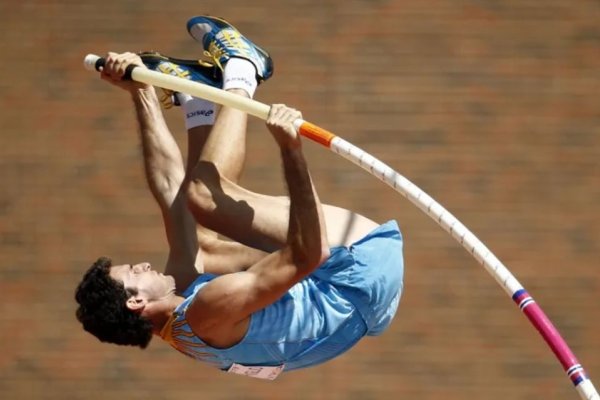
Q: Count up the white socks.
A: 2